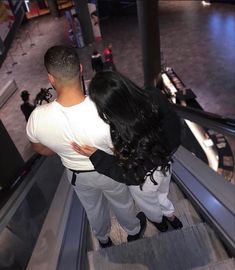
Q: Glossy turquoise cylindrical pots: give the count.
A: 0